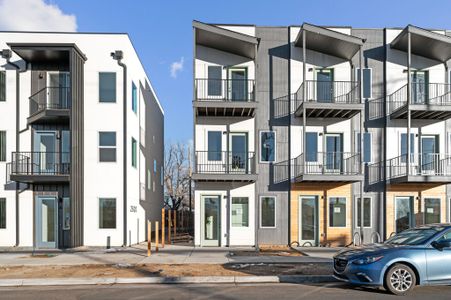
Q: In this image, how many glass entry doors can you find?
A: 4